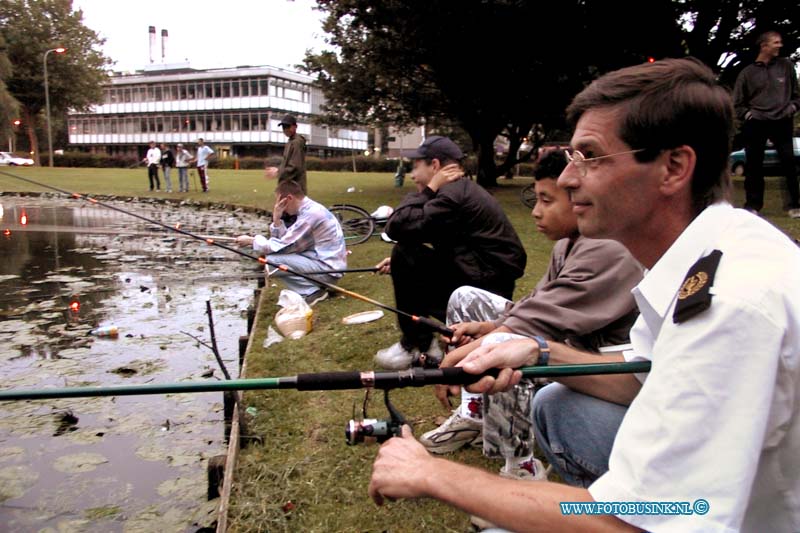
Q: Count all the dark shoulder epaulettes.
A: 1